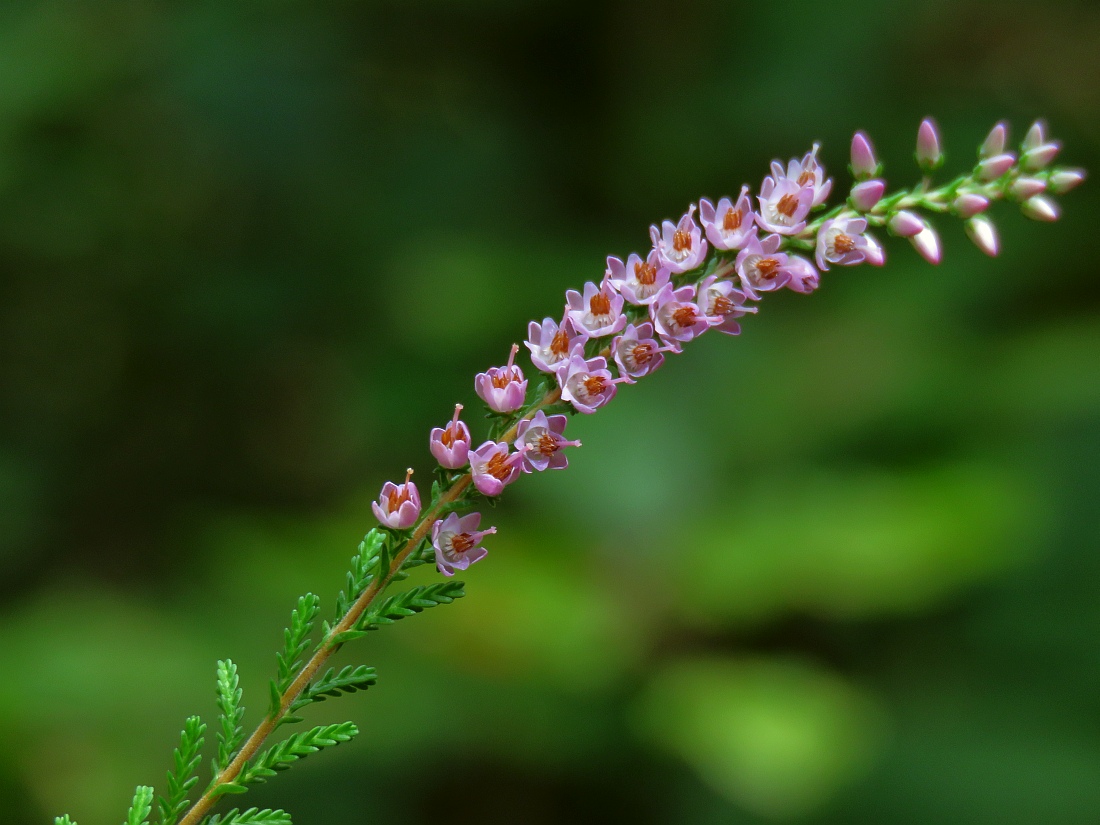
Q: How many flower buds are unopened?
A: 15